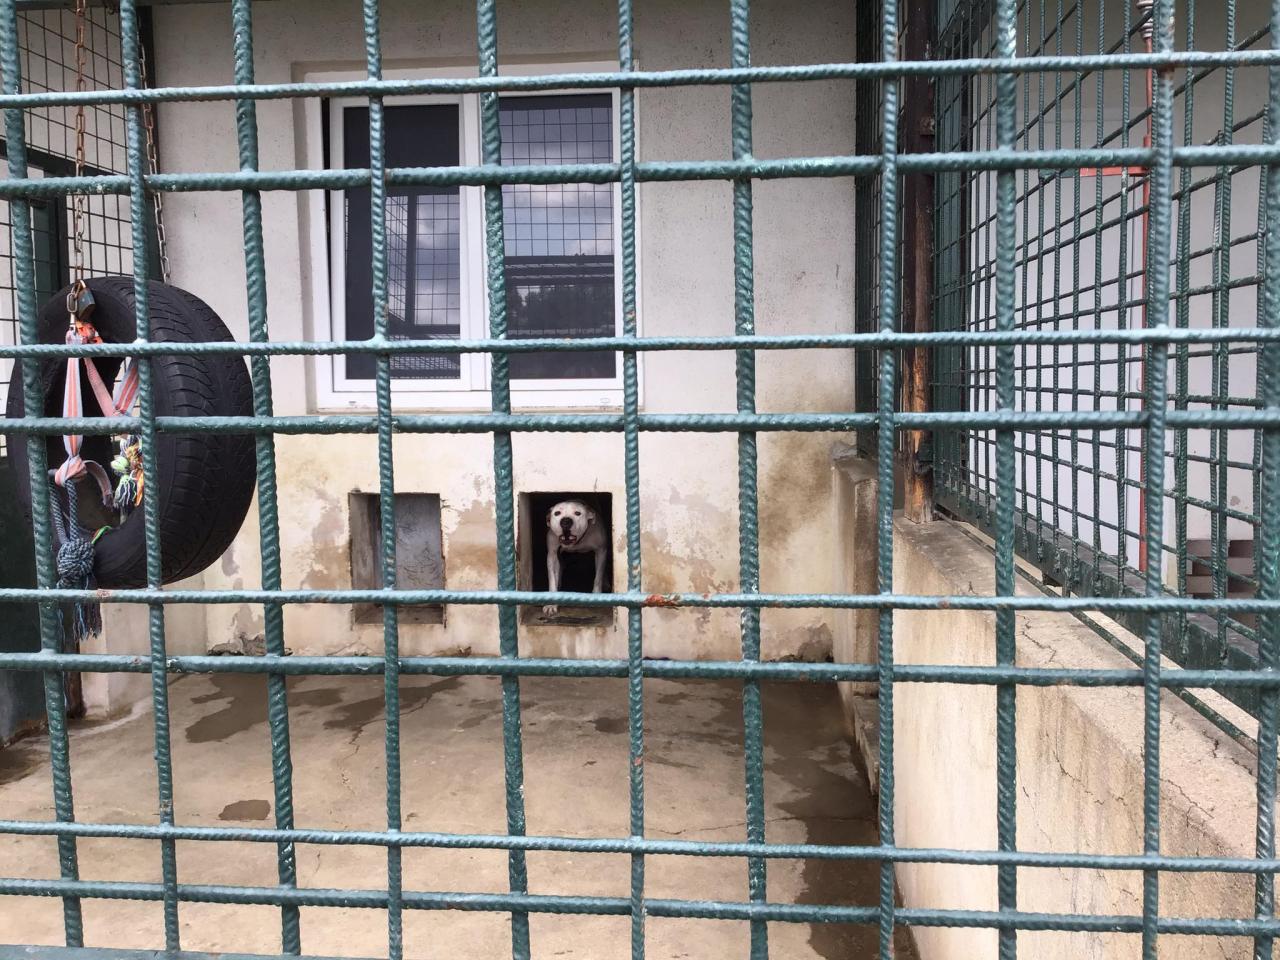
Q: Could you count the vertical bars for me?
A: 11